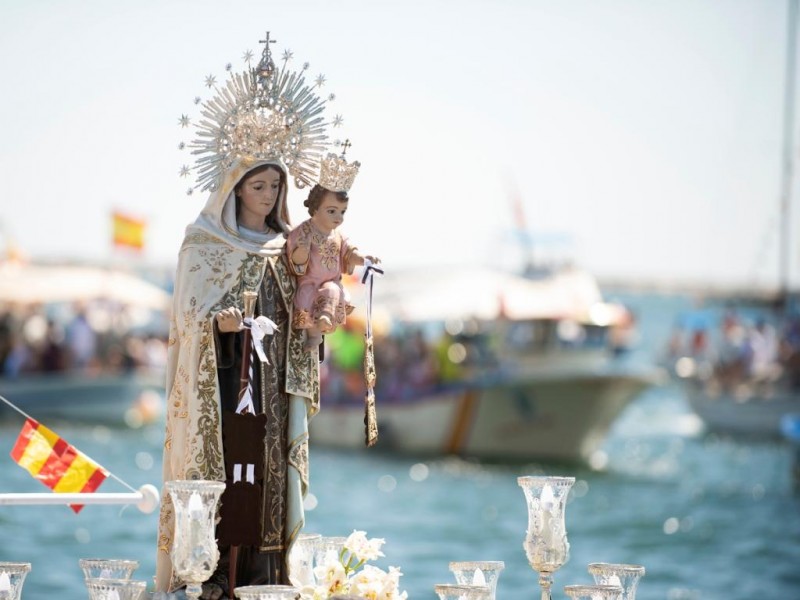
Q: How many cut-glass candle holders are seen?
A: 12